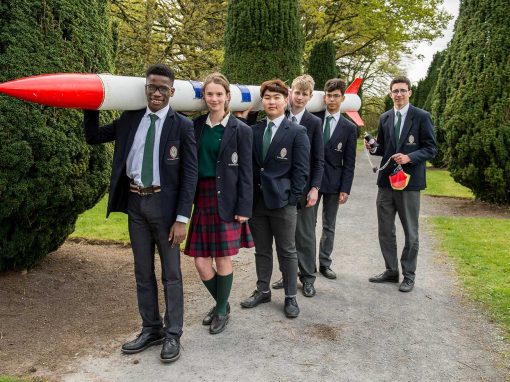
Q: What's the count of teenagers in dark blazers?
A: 6